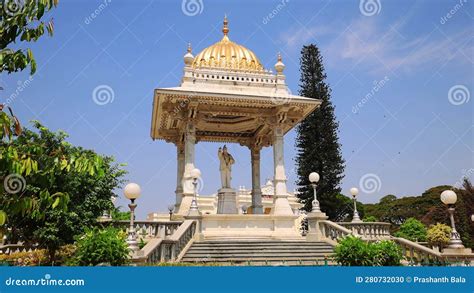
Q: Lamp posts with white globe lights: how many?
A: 5